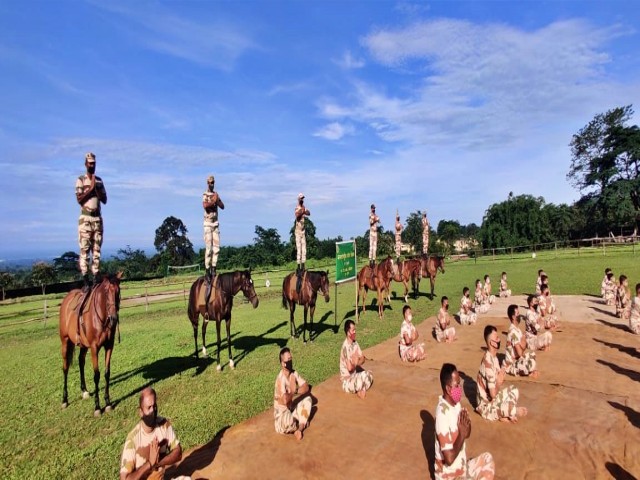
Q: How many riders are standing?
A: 6